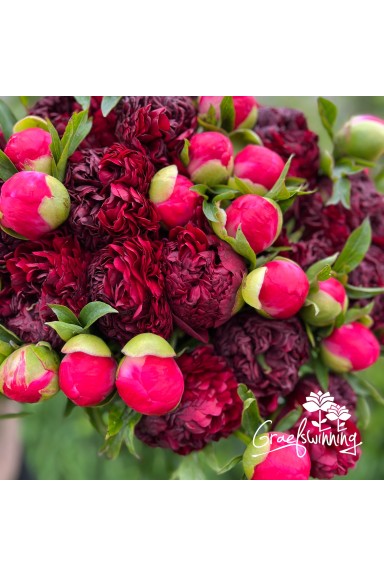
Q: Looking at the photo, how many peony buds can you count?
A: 15